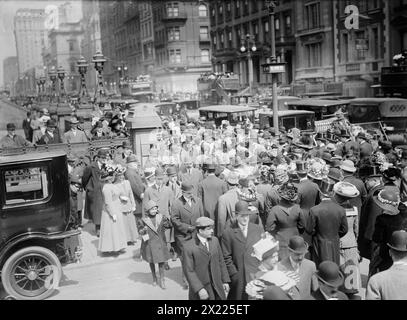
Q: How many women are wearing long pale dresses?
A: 2